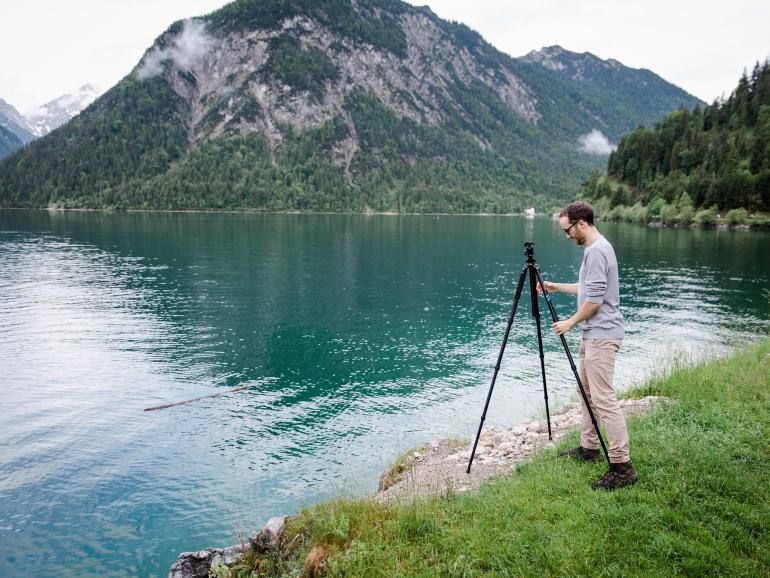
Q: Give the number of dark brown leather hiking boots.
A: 2